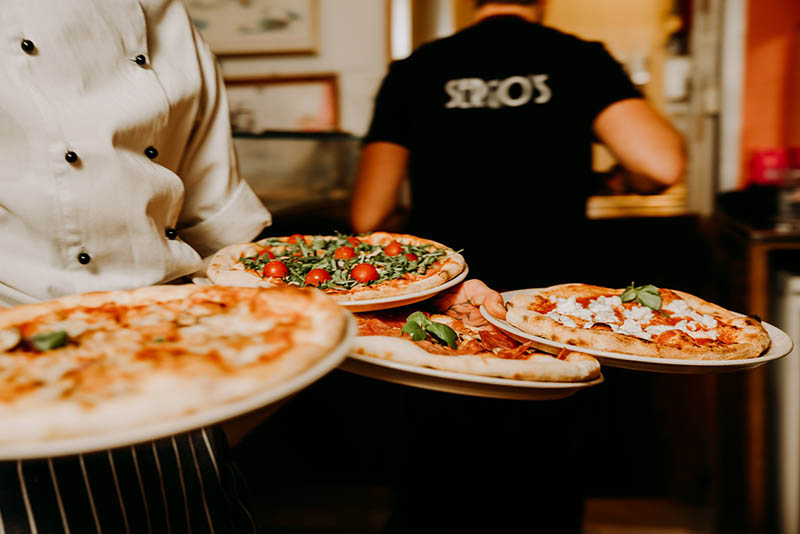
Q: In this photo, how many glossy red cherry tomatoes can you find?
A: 9